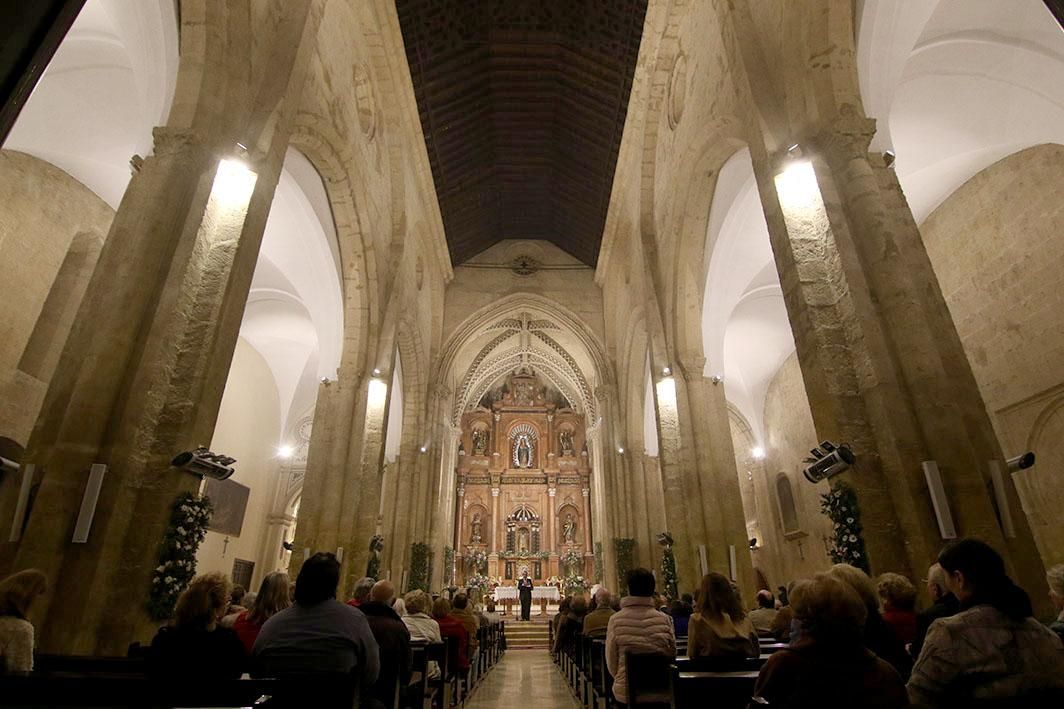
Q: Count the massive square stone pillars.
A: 4